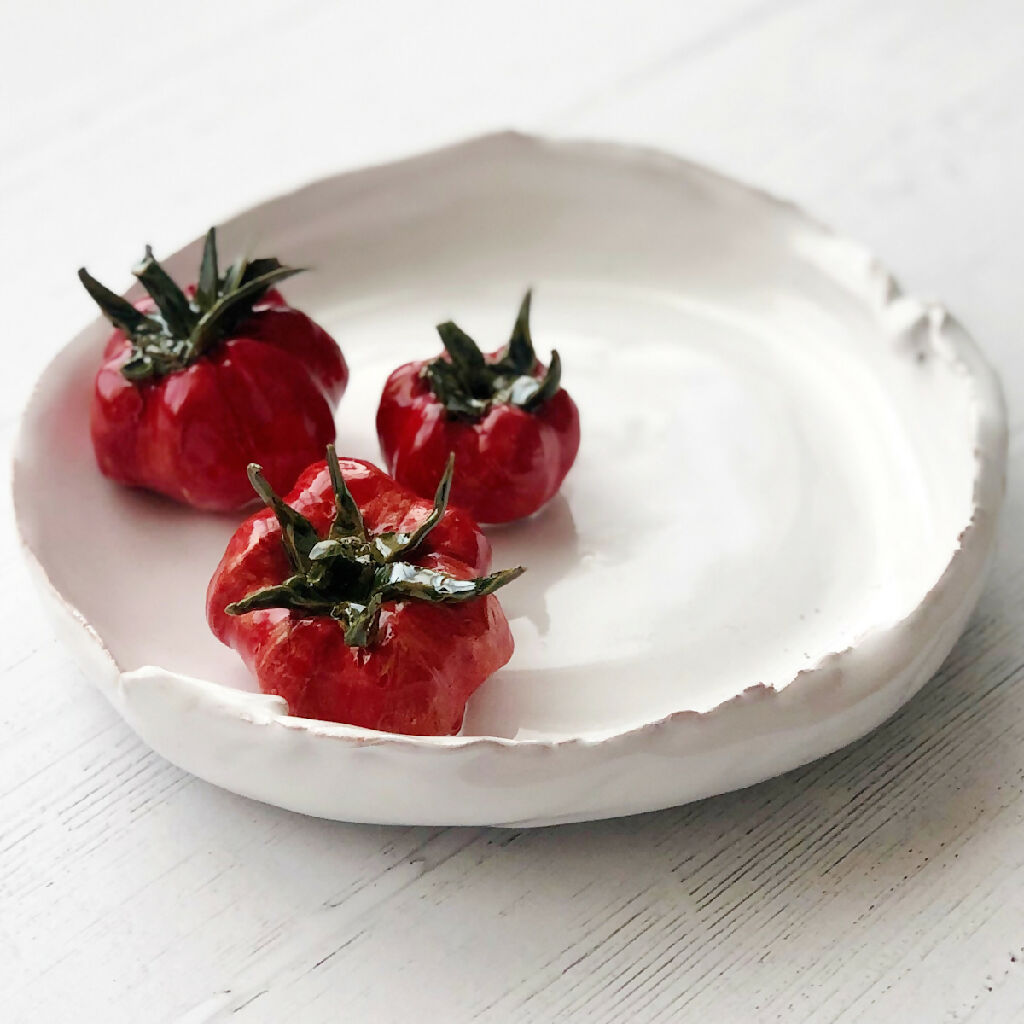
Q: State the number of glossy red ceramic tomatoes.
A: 3